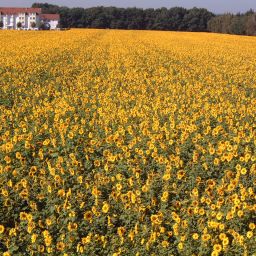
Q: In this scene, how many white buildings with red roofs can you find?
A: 2